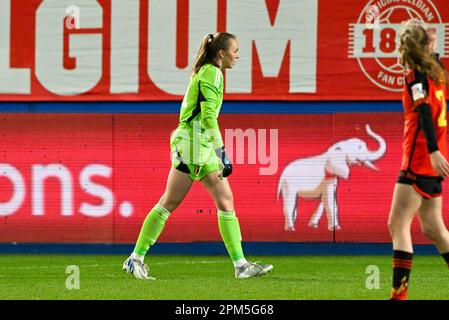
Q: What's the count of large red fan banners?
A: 1